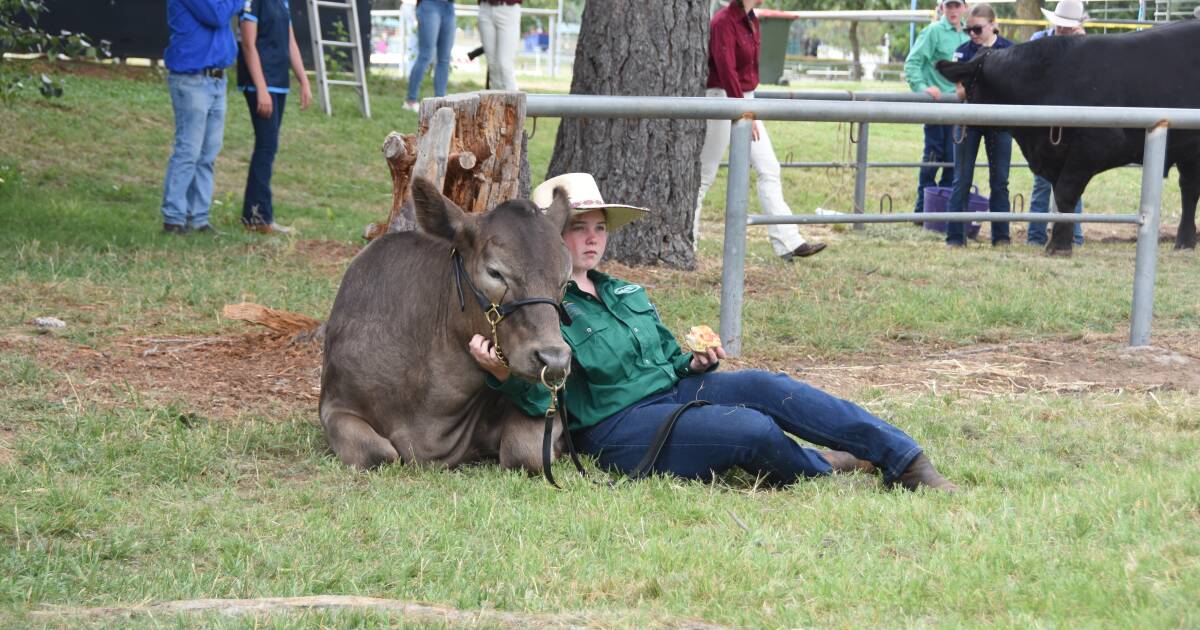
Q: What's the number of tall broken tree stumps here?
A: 1